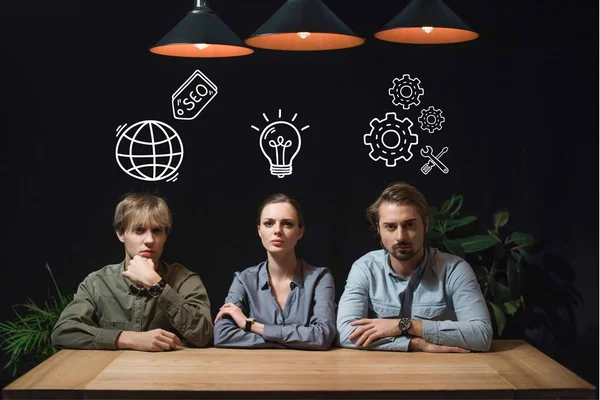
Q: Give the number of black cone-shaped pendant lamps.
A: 3